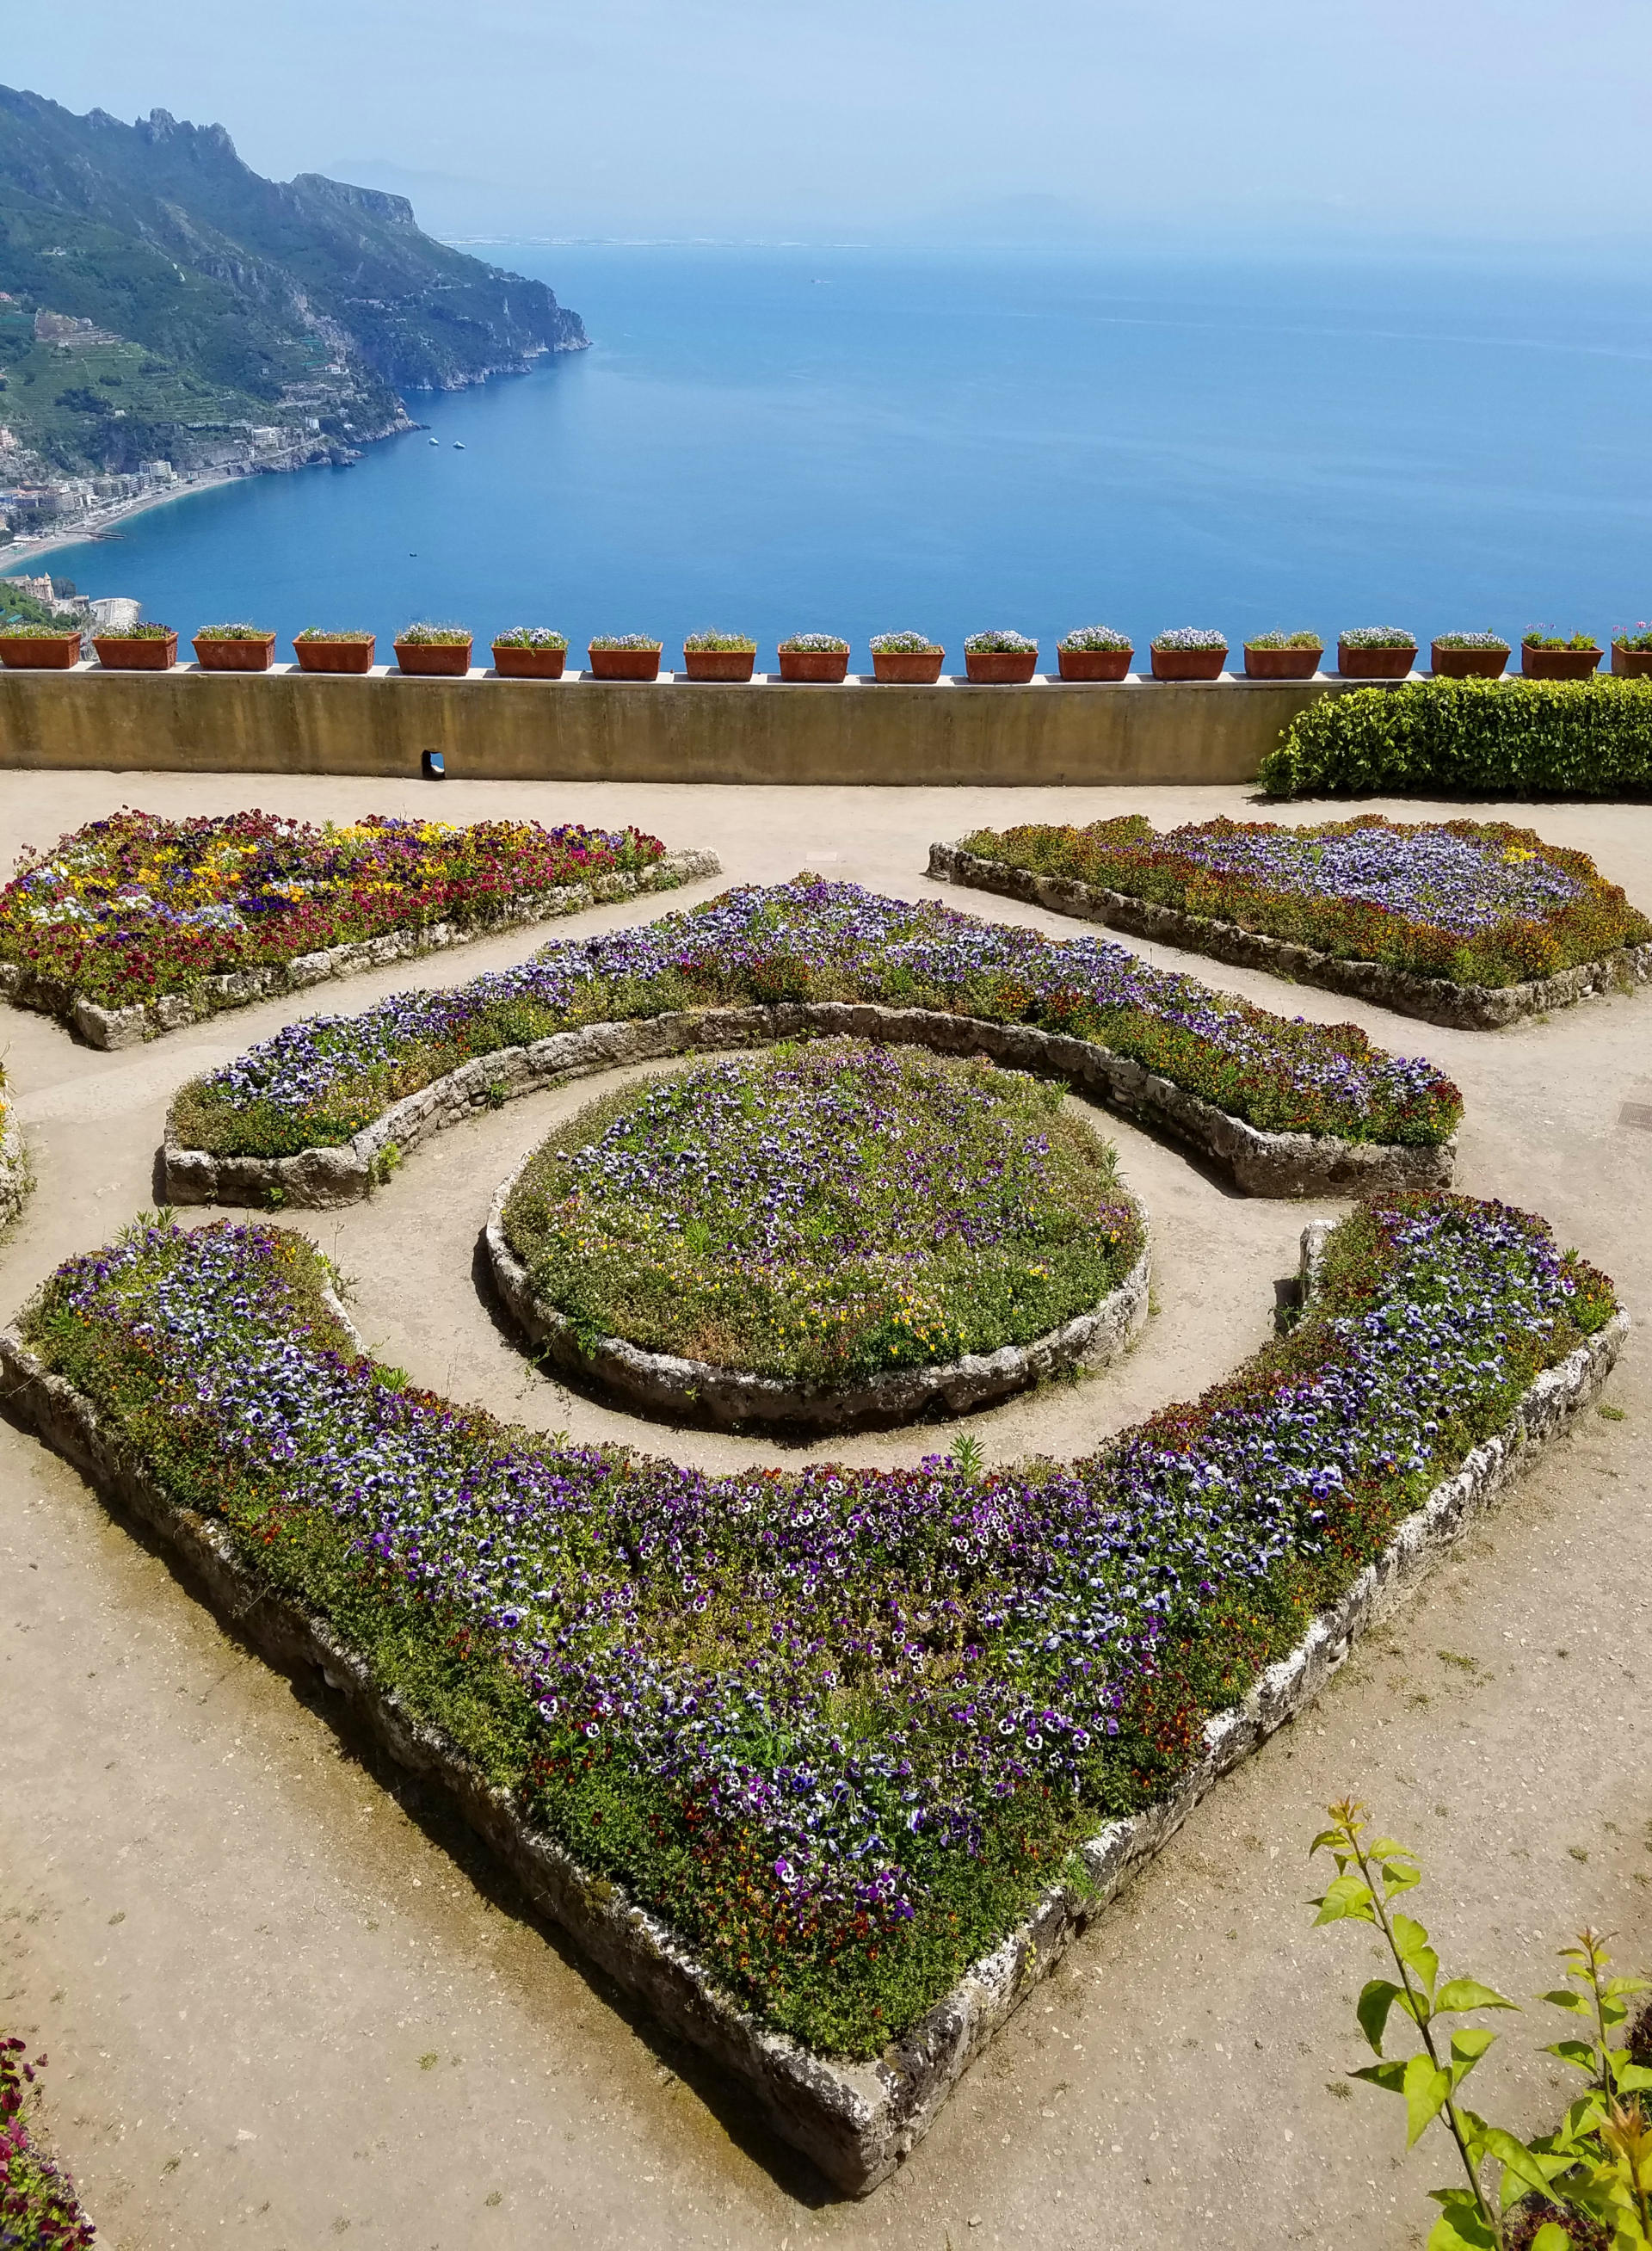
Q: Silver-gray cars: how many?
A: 0